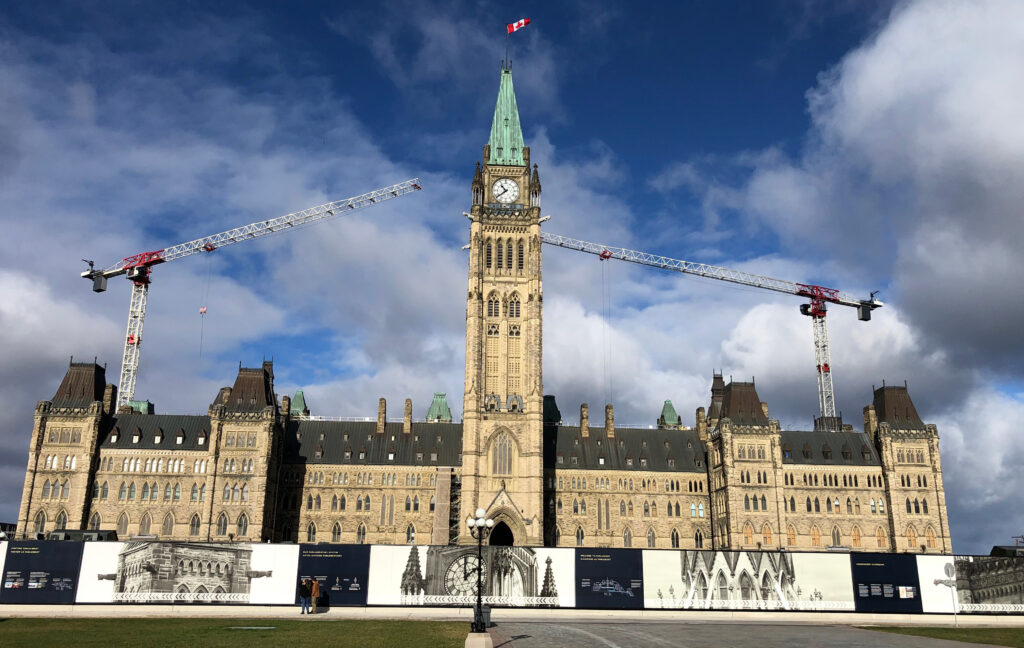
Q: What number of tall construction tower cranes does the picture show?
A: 2